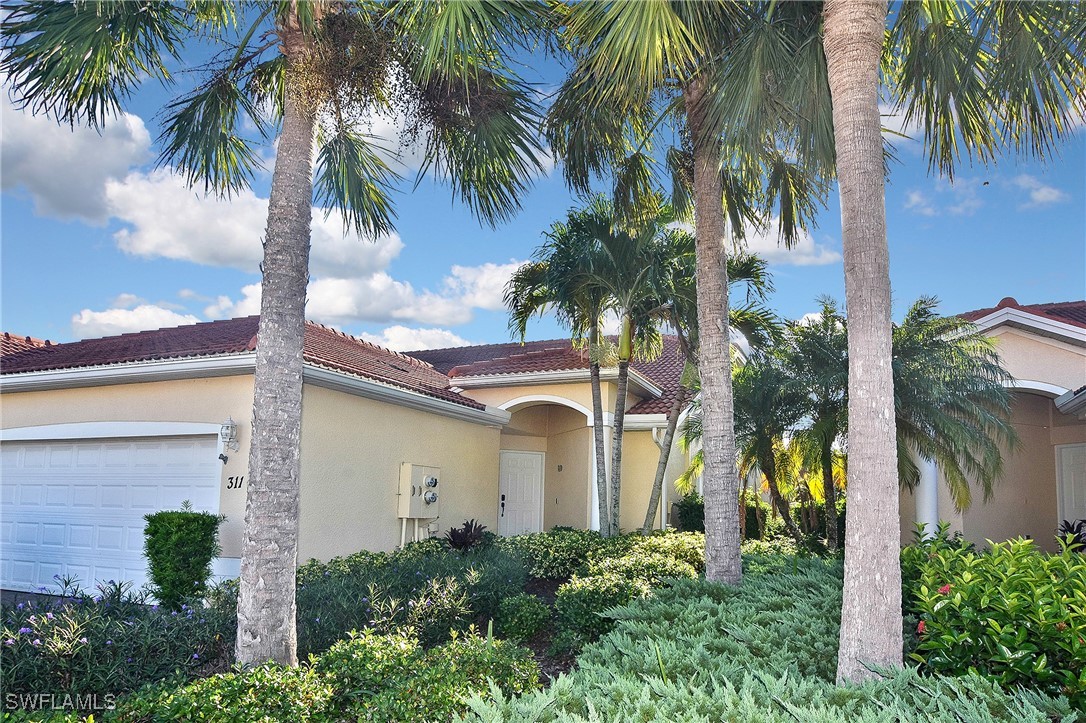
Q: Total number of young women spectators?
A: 0